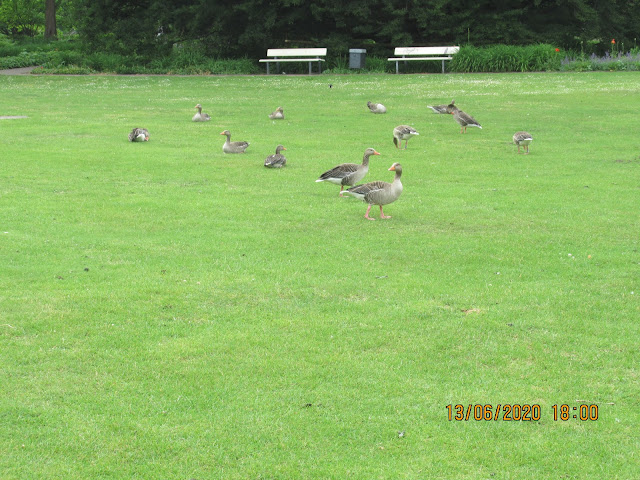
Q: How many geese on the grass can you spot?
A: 12